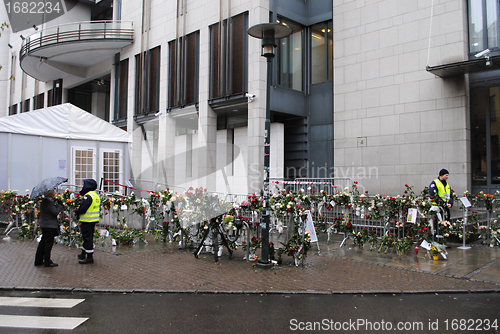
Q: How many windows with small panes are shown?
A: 2